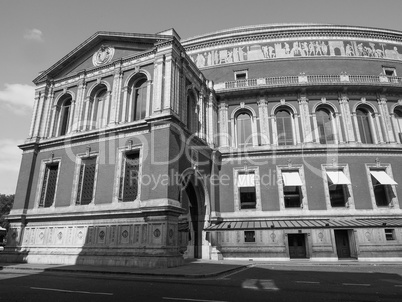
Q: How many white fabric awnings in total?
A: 4